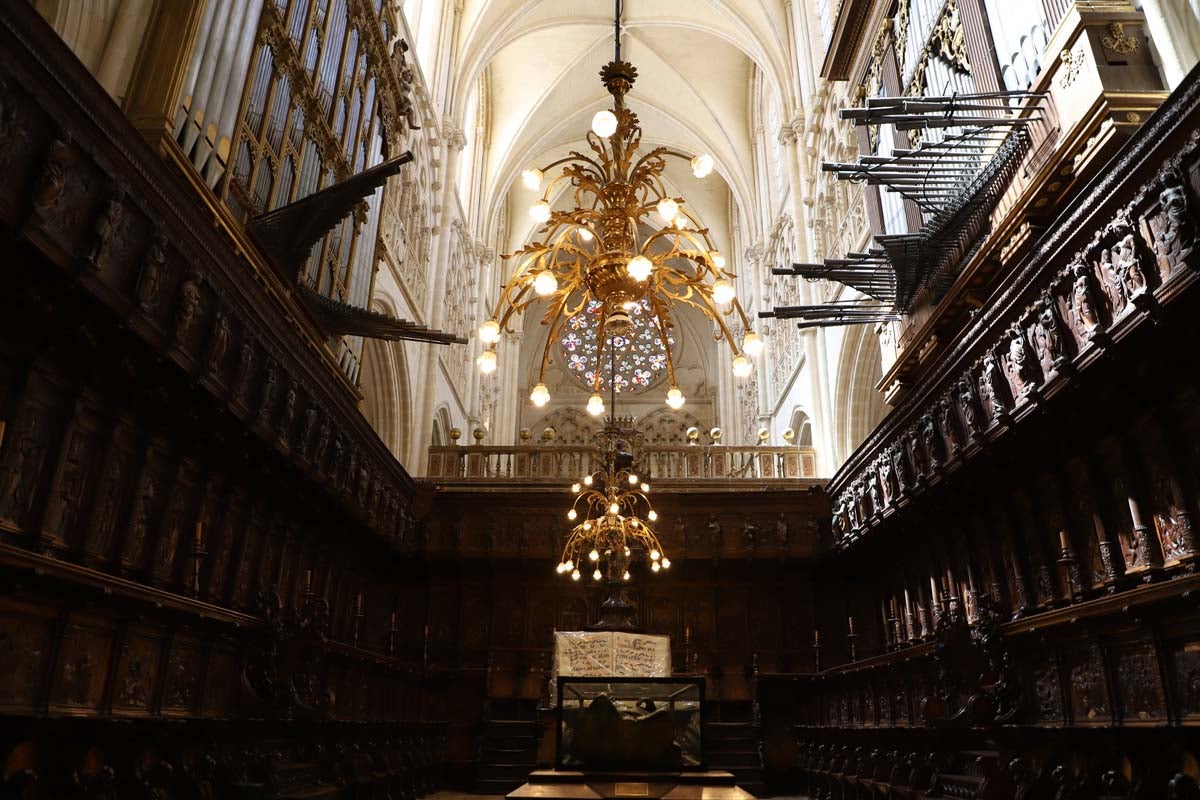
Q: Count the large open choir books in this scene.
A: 1